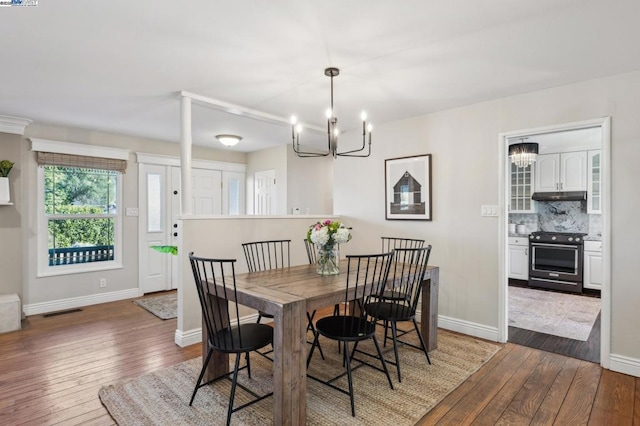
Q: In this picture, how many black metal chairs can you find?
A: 6